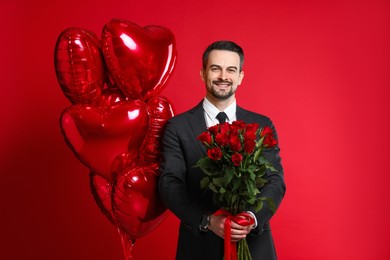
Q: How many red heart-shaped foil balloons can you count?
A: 7